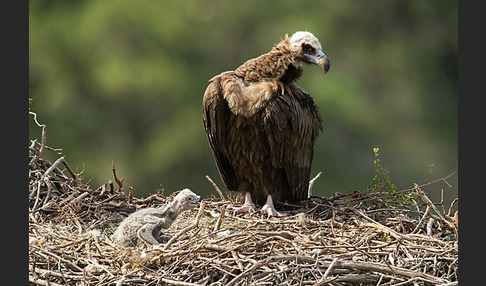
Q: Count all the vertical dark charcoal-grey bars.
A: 2